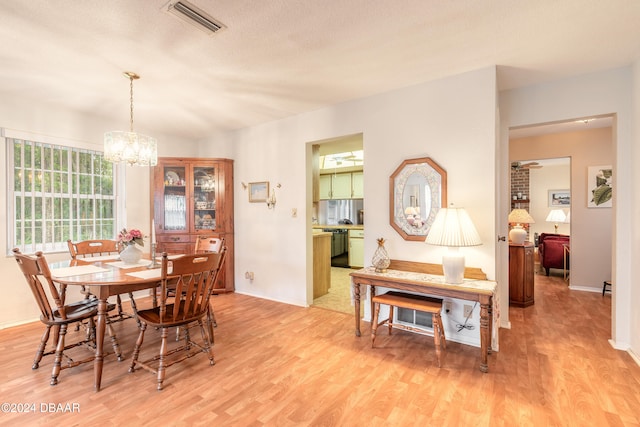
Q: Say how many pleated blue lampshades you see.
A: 0